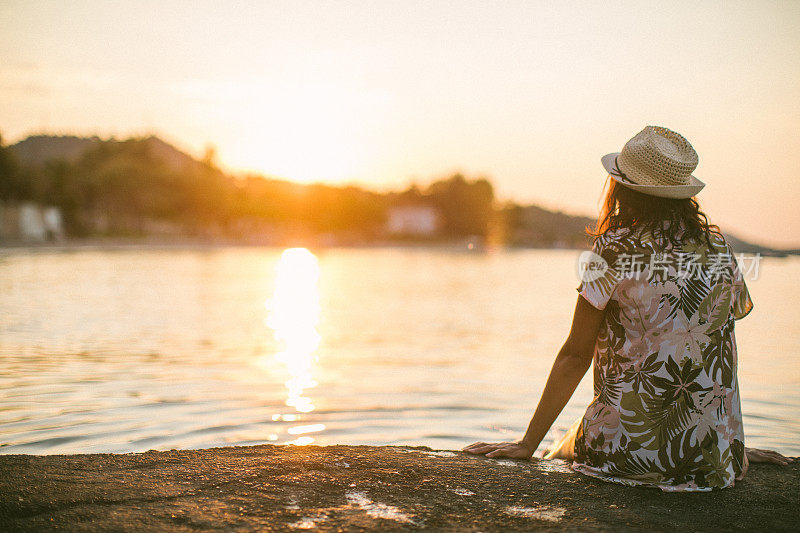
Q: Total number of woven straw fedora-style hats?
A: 1